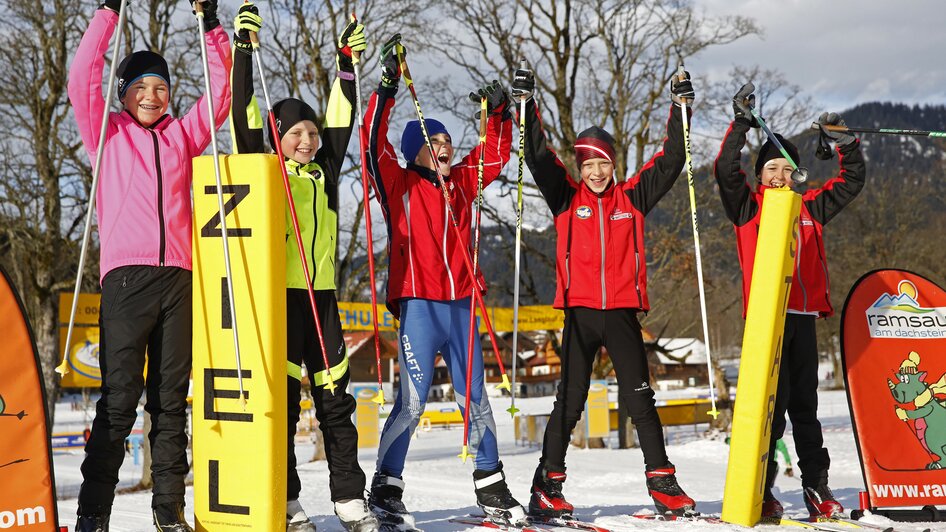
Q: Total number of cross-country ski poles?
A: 10